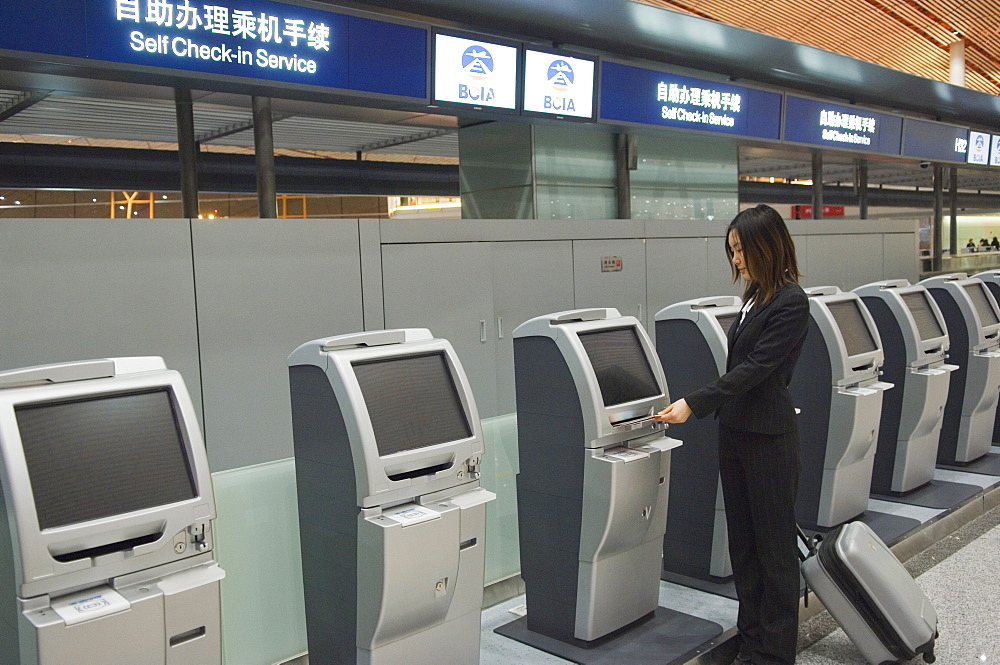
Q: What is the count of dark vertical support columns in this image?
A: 7